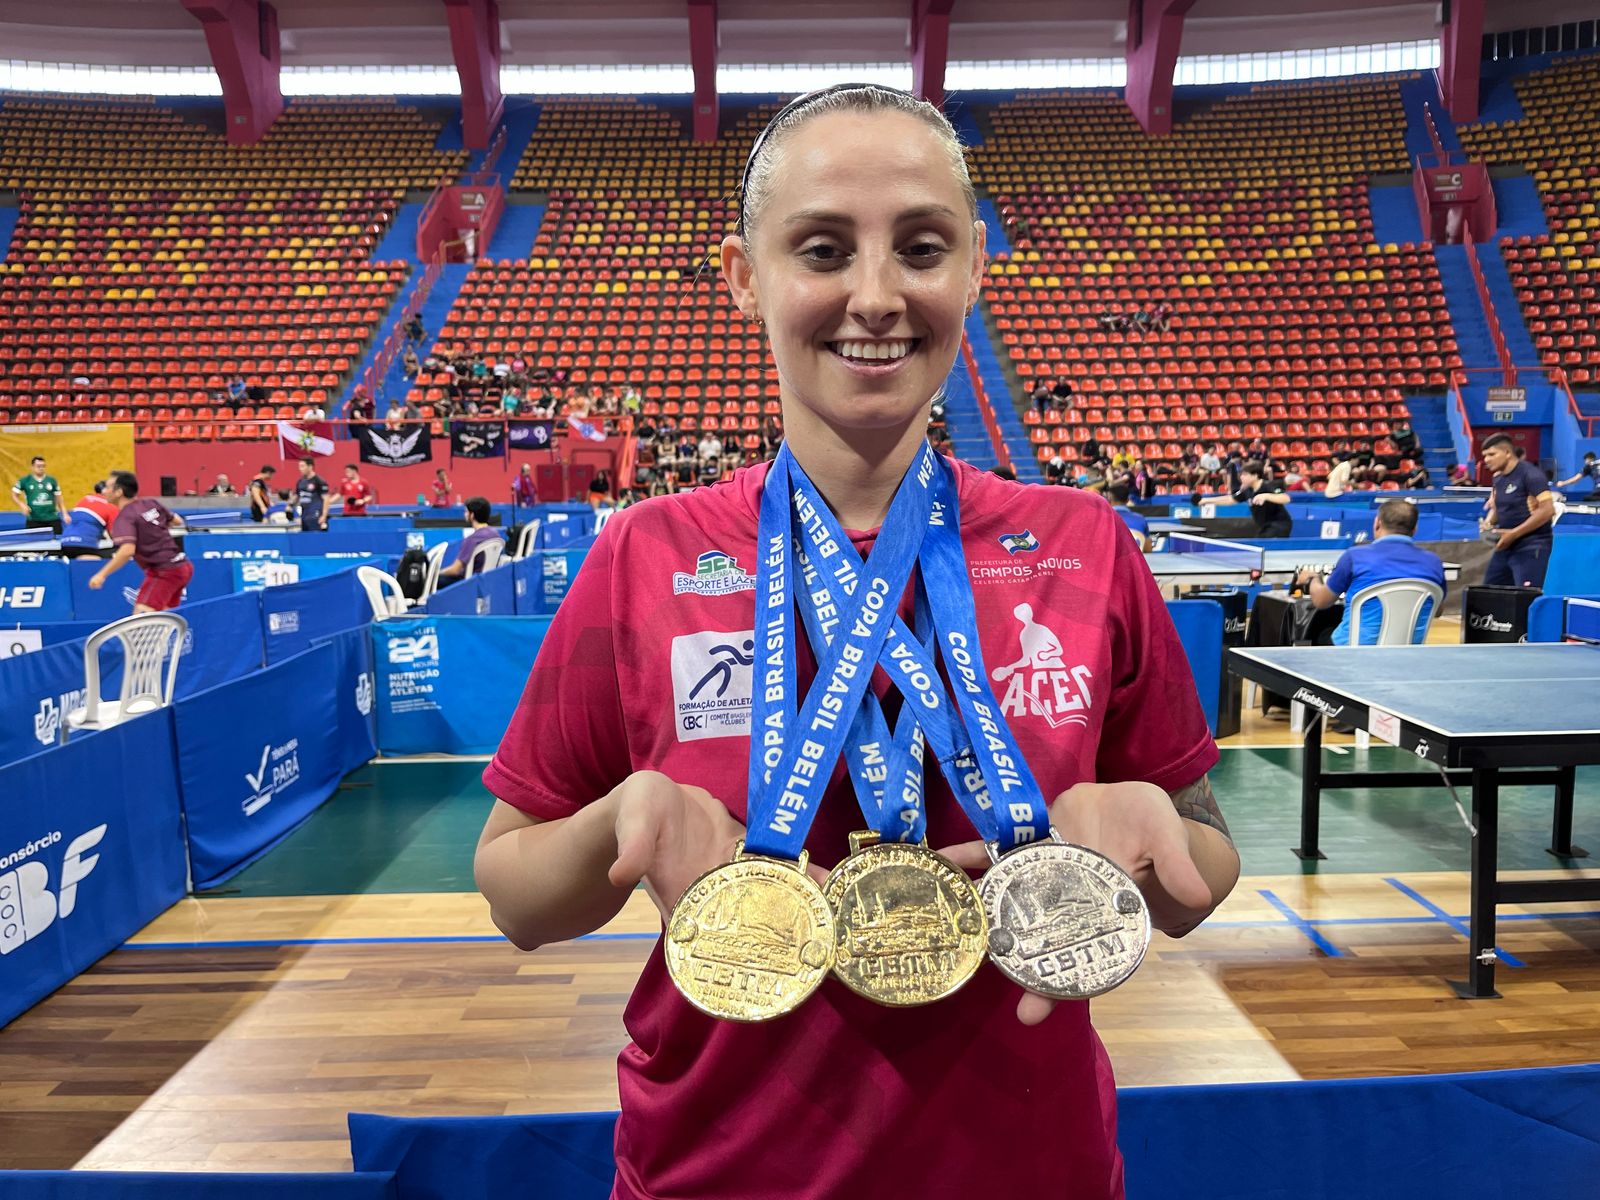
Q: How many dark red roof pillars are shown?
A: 6